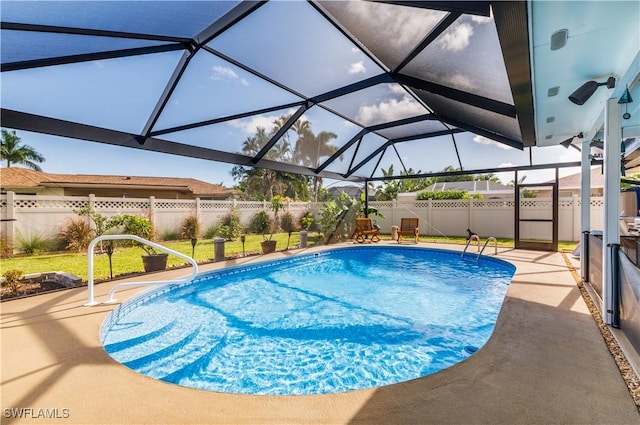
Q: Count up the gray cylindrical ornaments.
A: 2